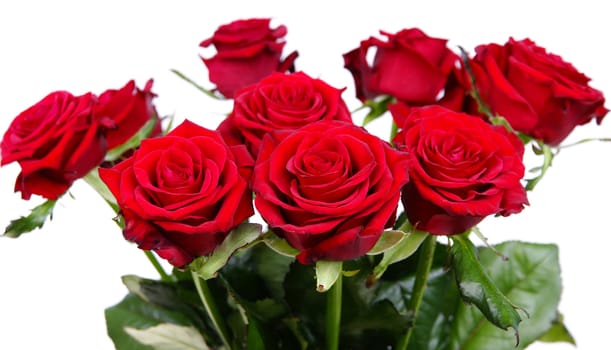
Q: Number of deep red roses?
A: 9